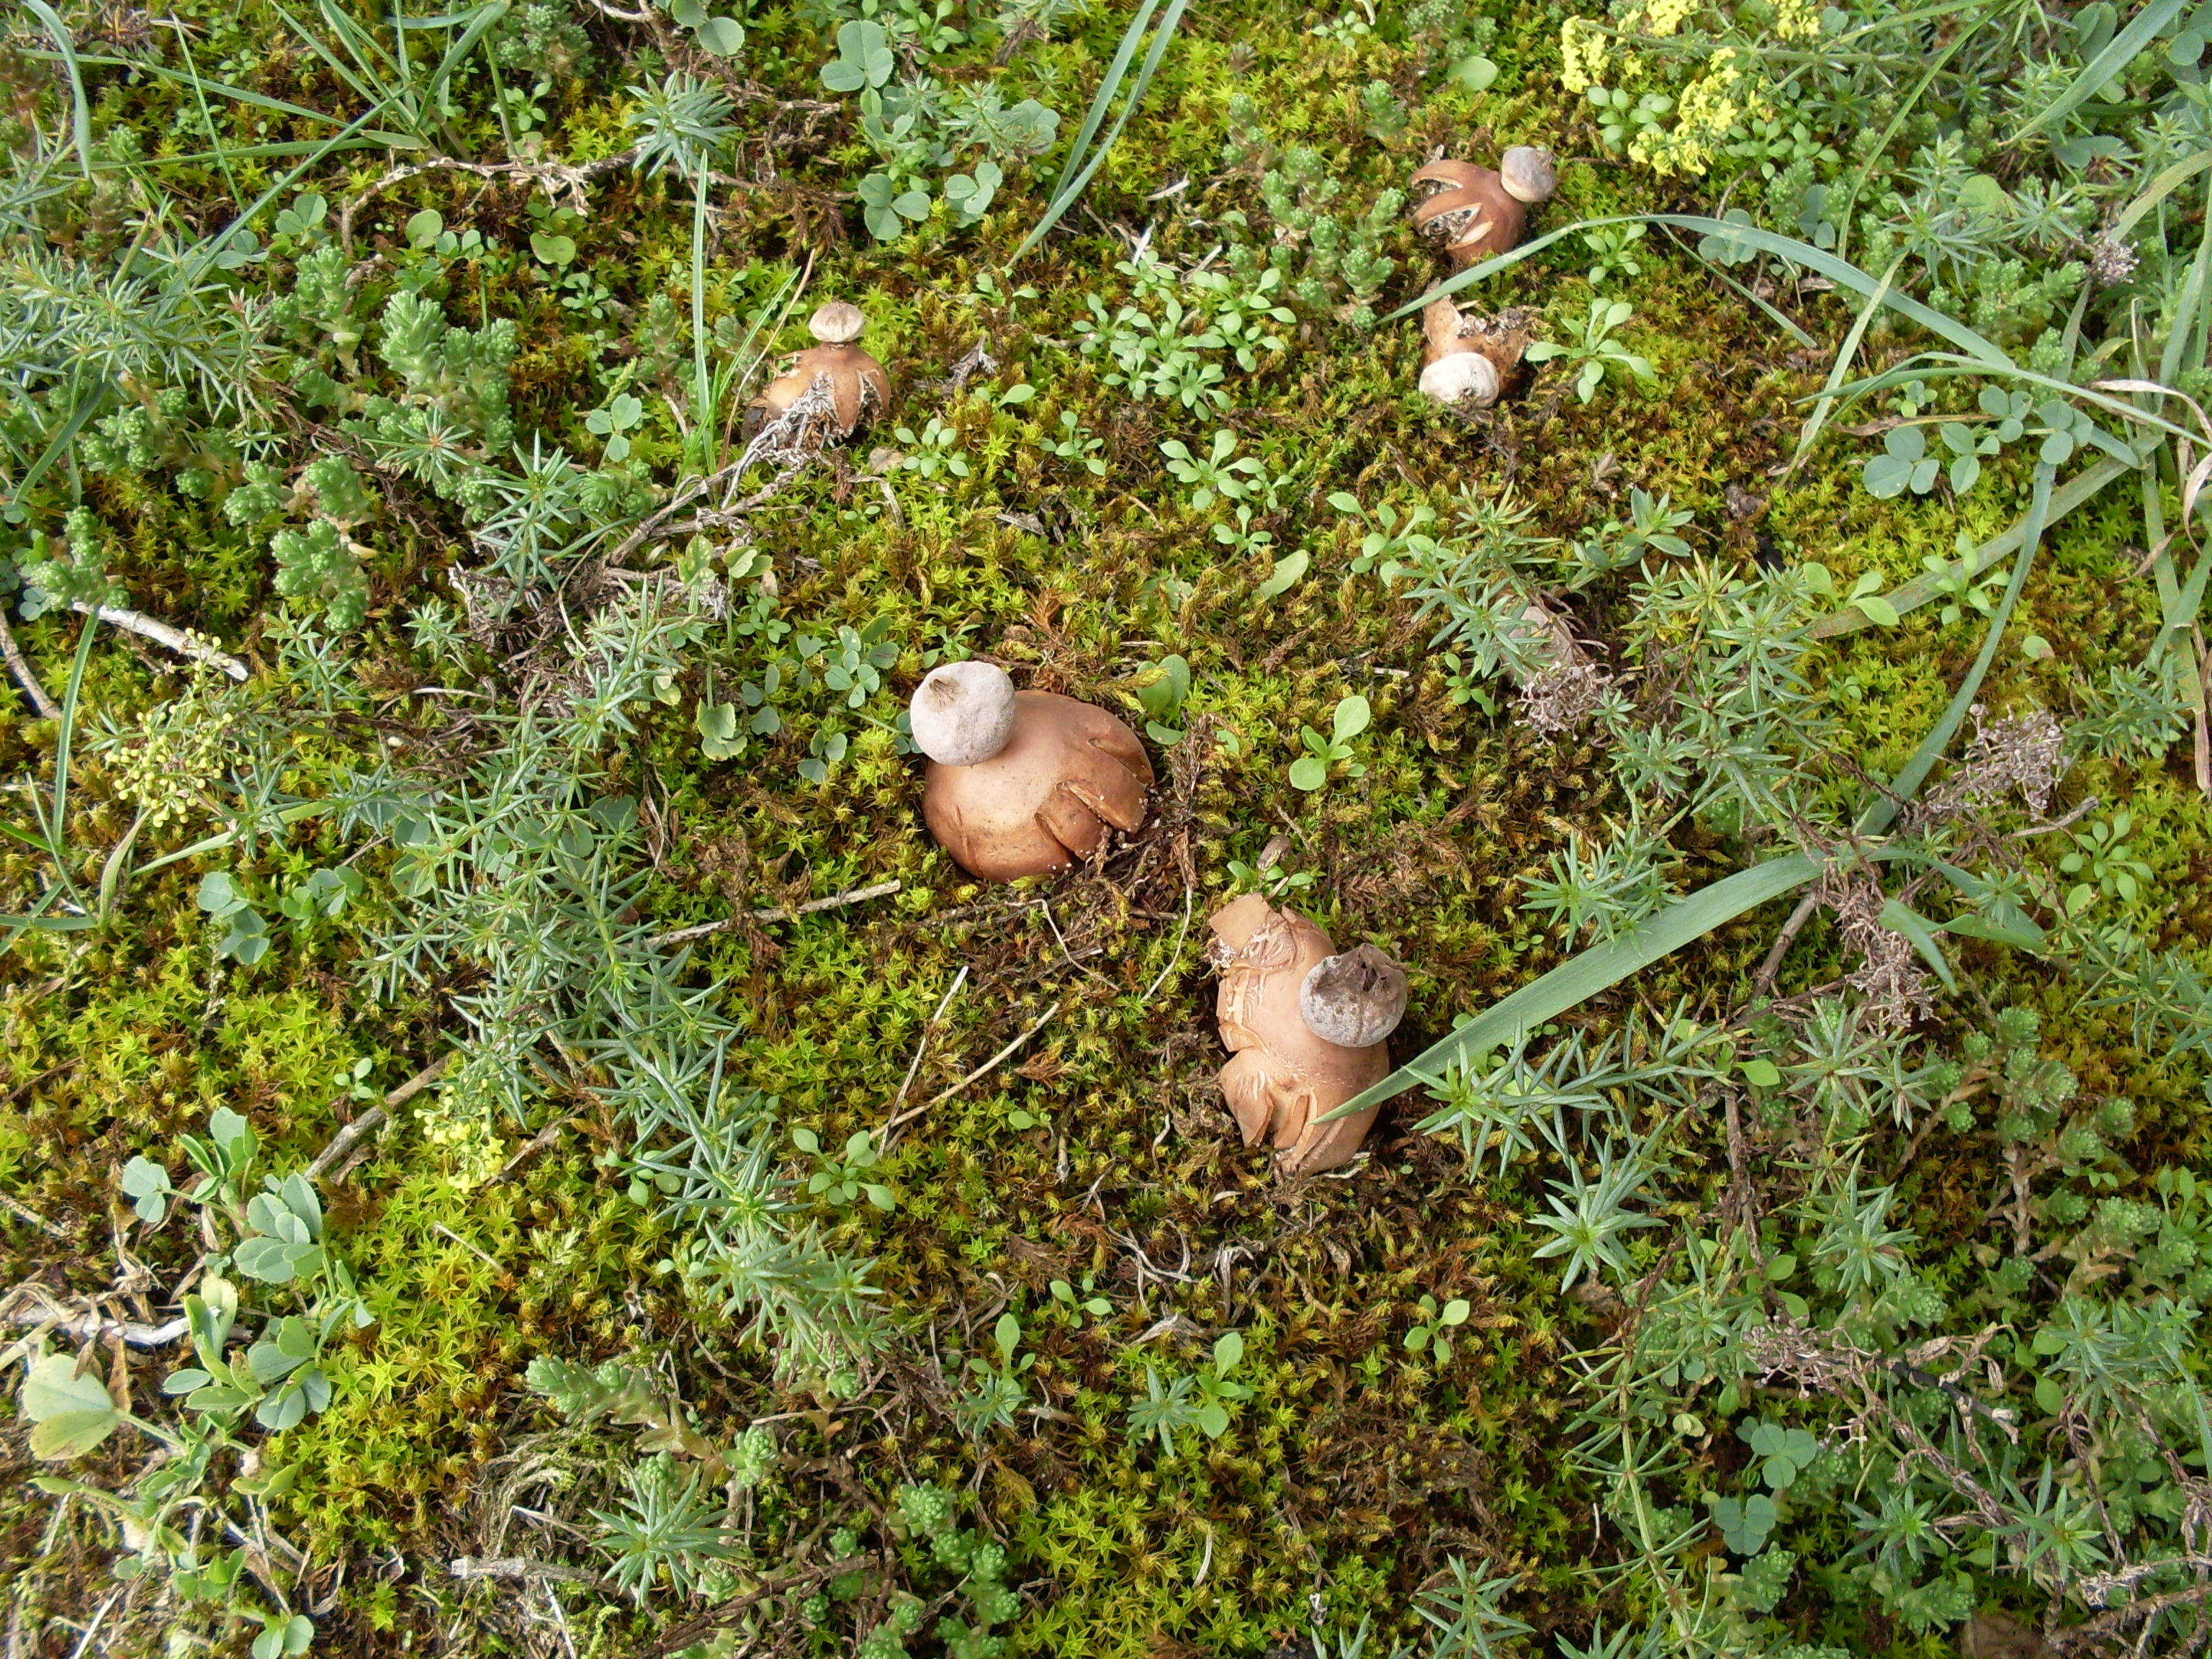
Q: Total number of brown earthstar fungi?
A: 5